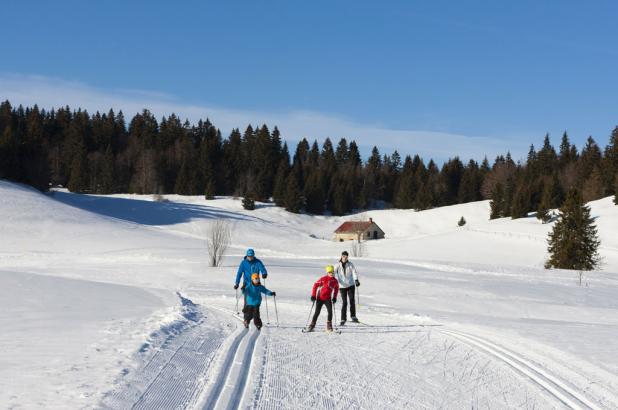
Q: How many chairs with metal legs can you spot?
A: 0